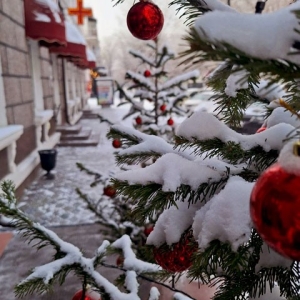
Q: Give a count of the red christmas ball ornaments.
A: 13